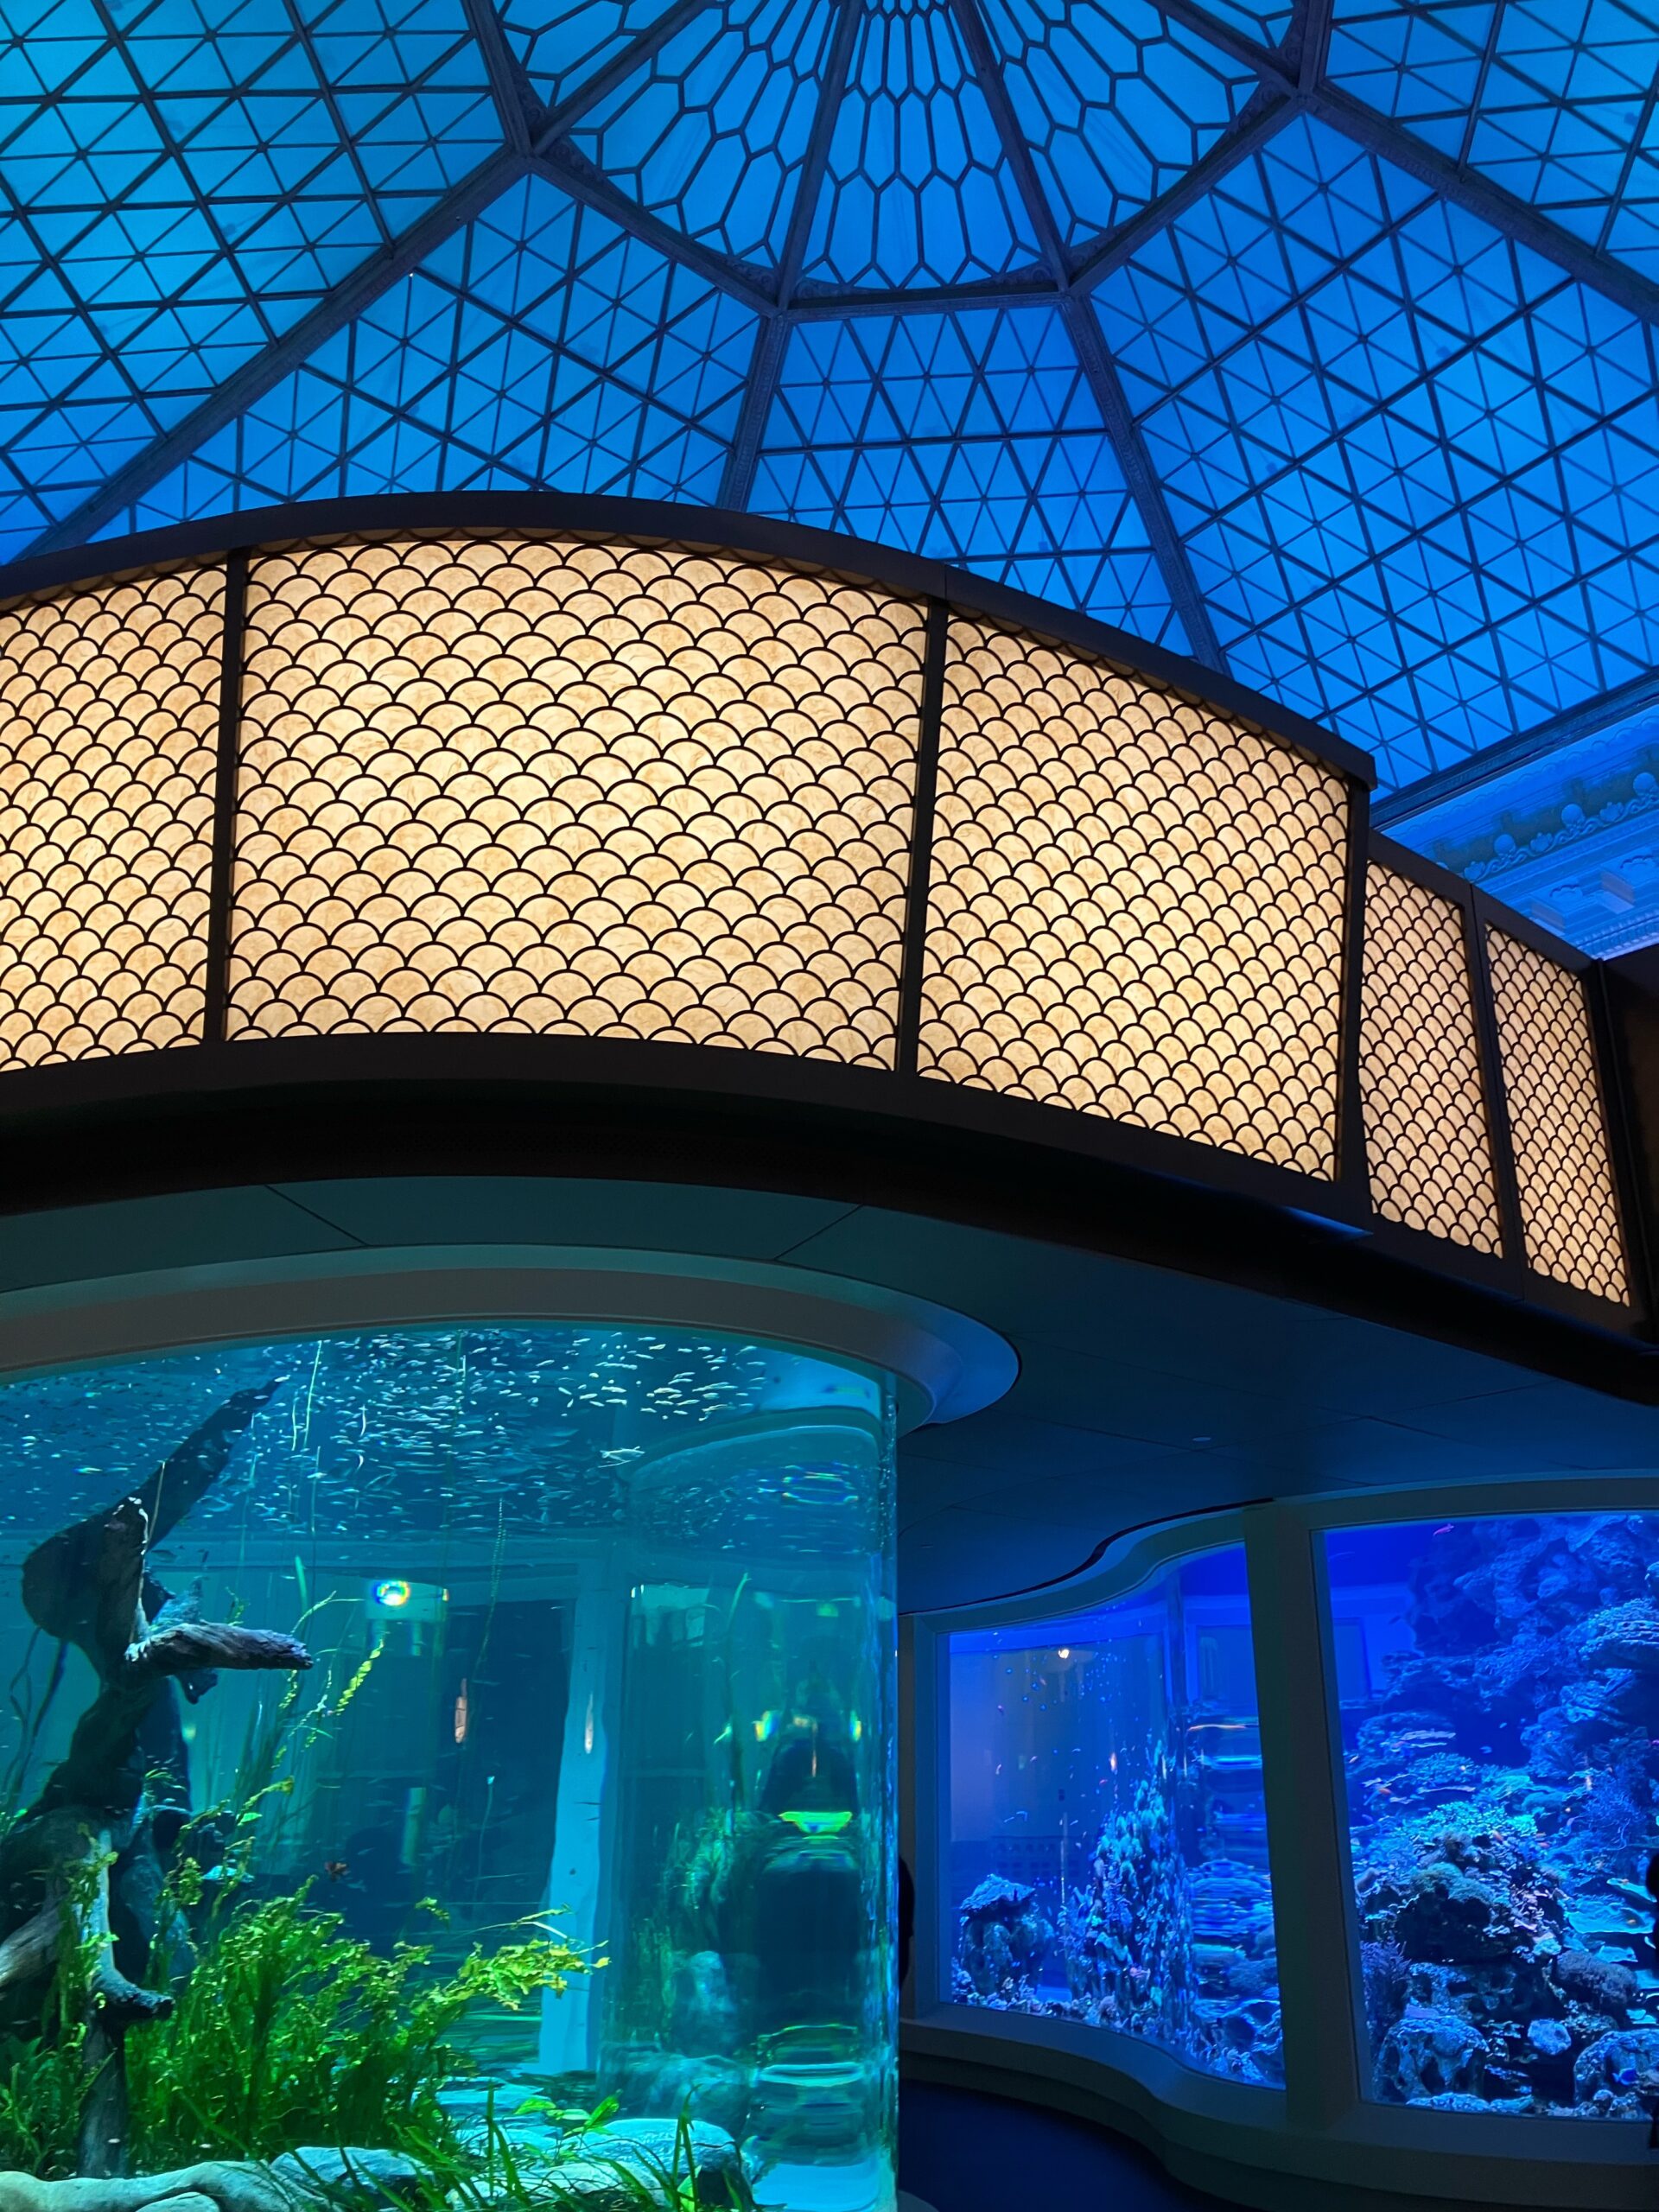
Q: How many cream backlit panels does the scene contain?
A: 5